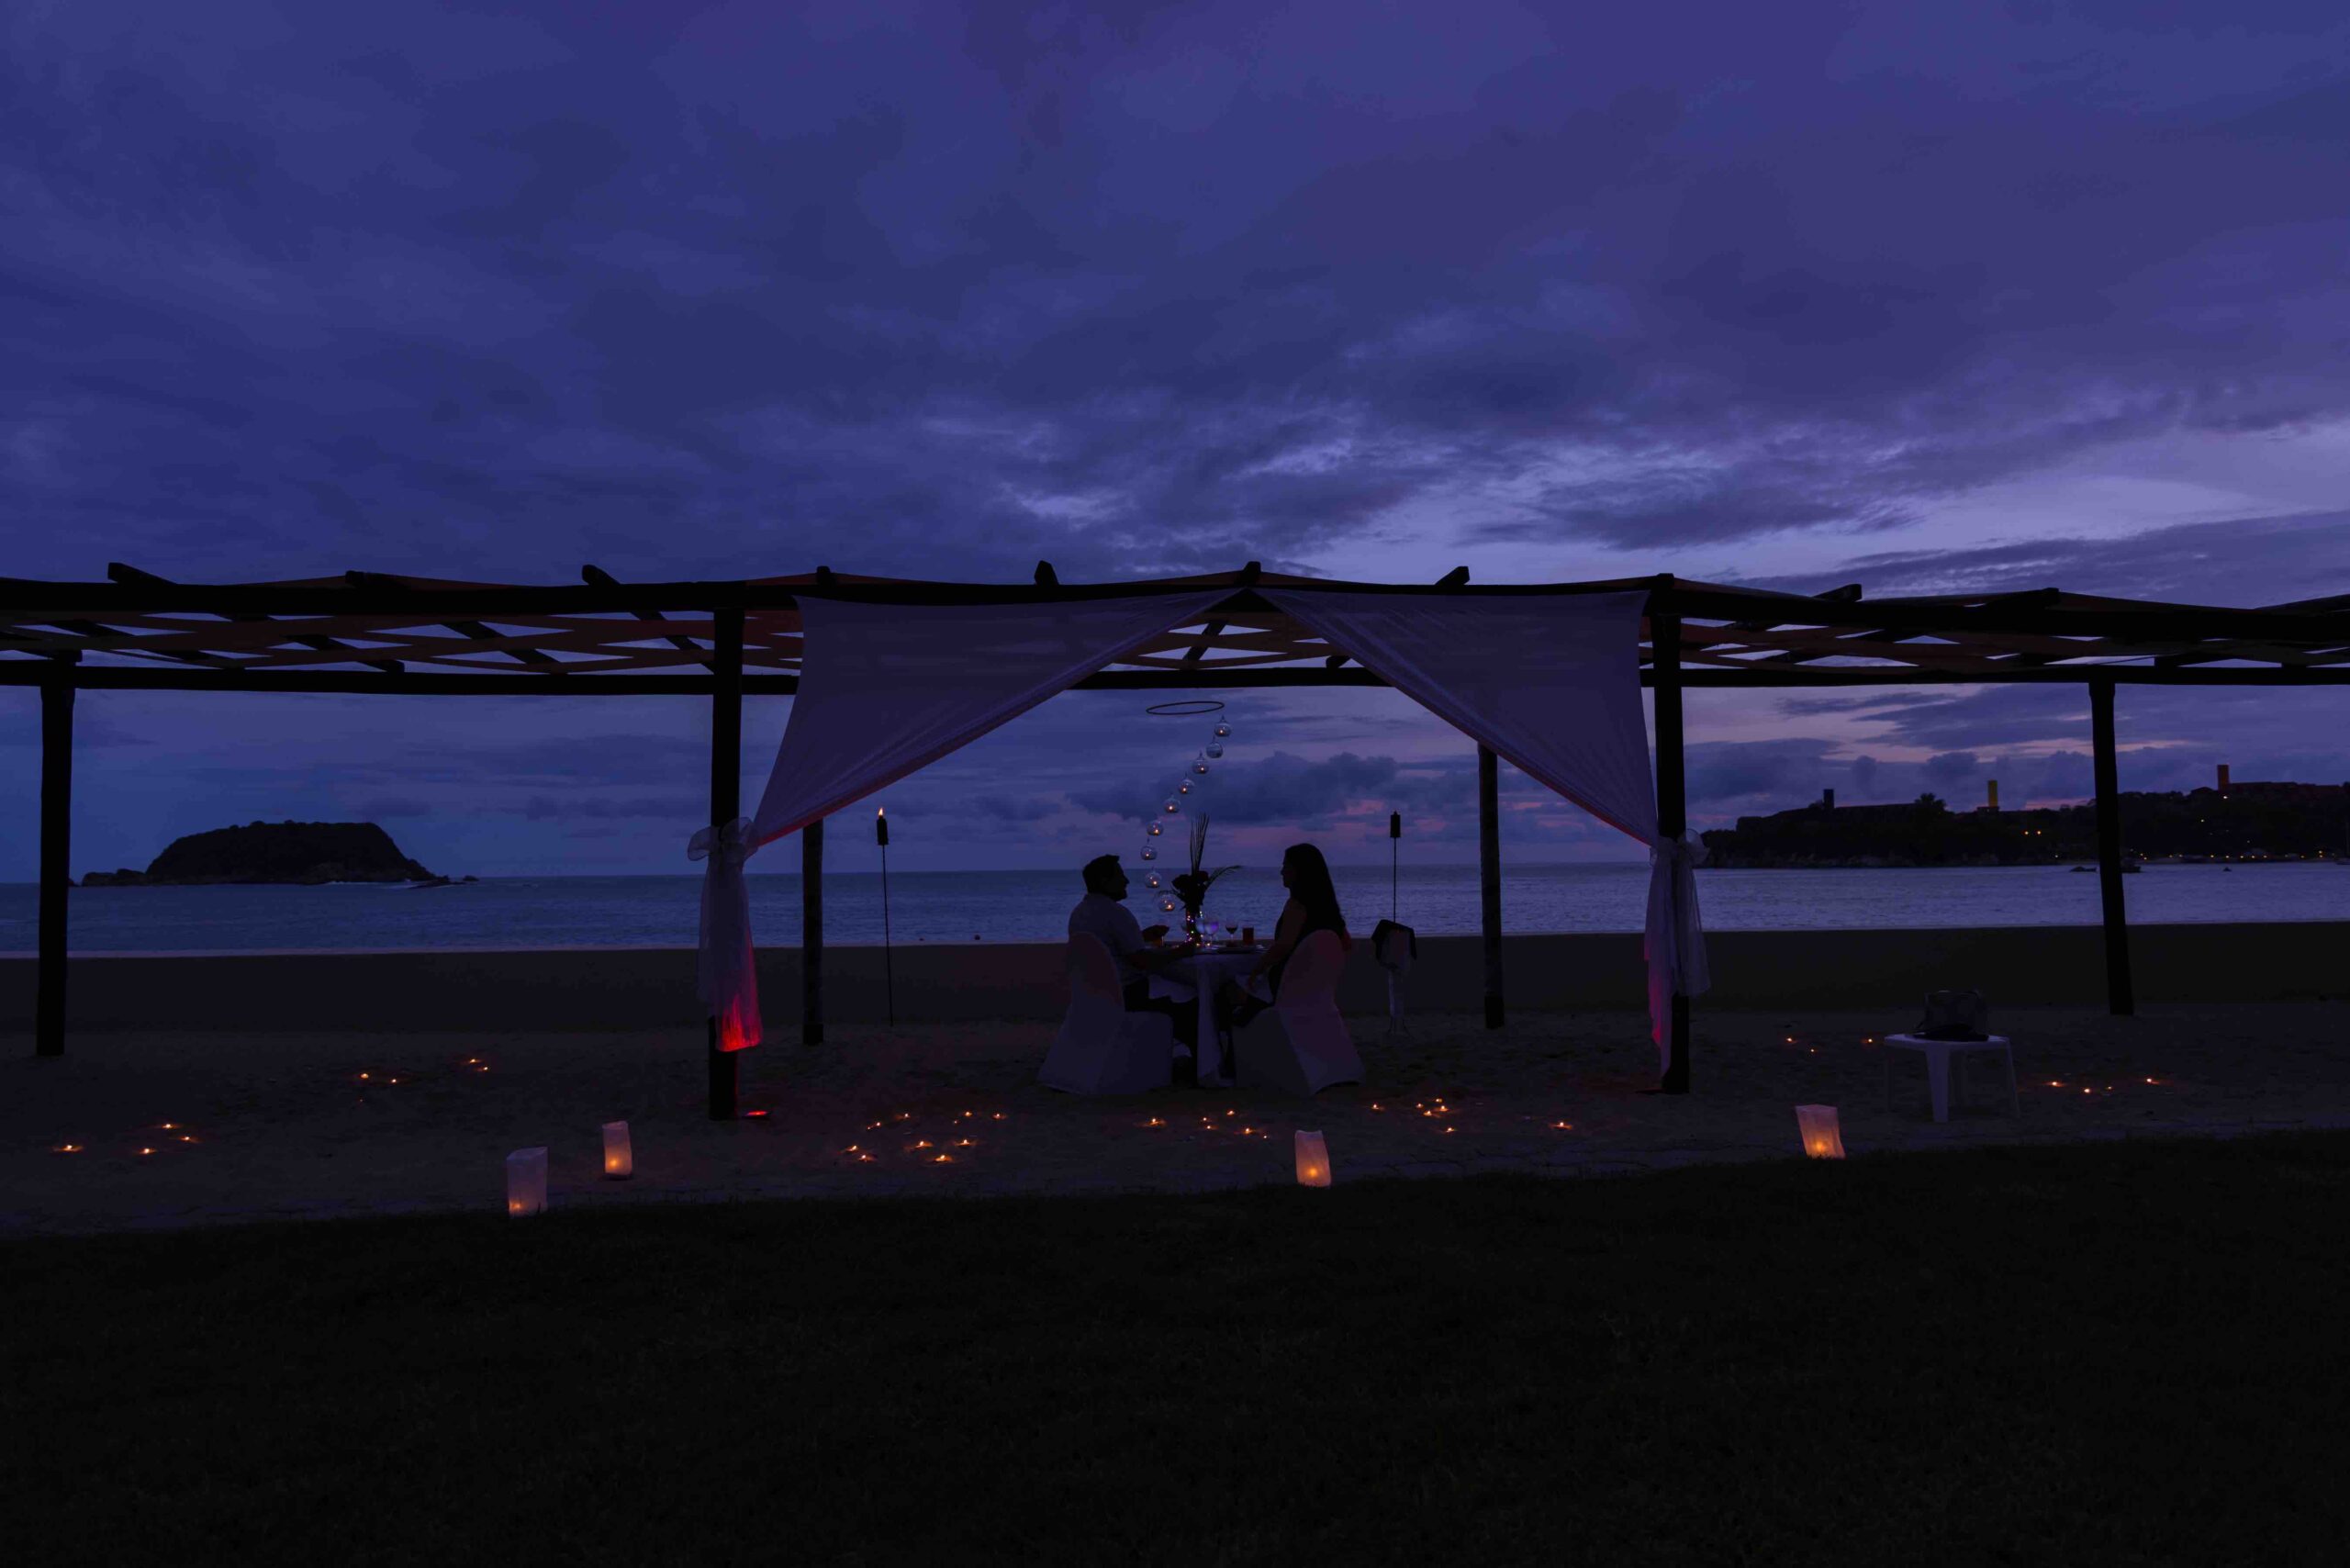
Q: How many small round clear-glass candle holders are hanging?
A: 9